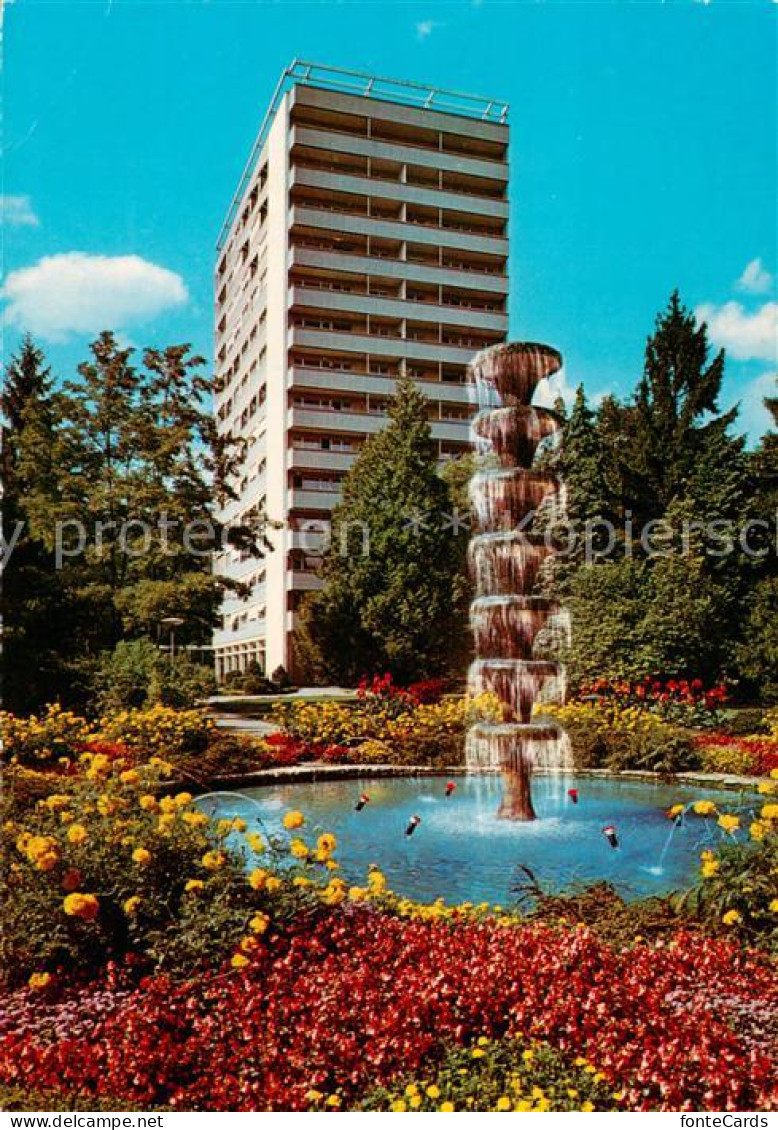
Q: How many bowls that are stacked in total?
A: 7